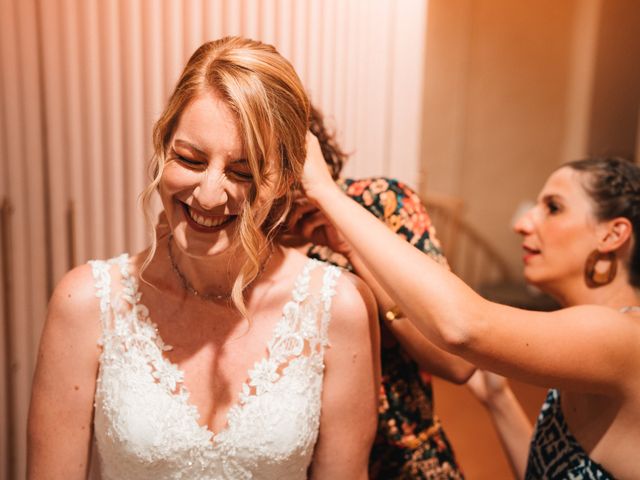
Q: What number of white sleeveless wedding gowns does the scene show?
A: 1